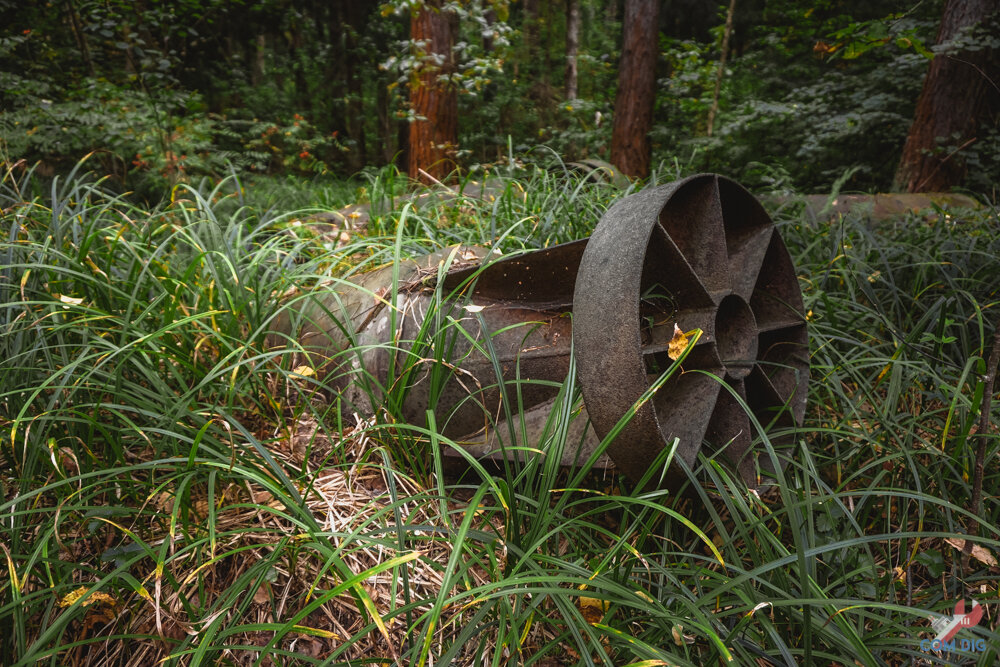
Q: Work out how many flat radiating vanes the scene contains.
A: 8